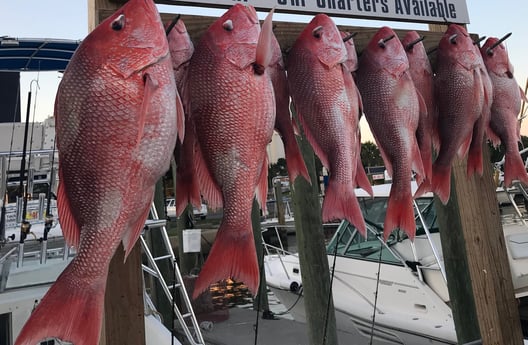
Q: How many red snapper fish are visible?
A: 11